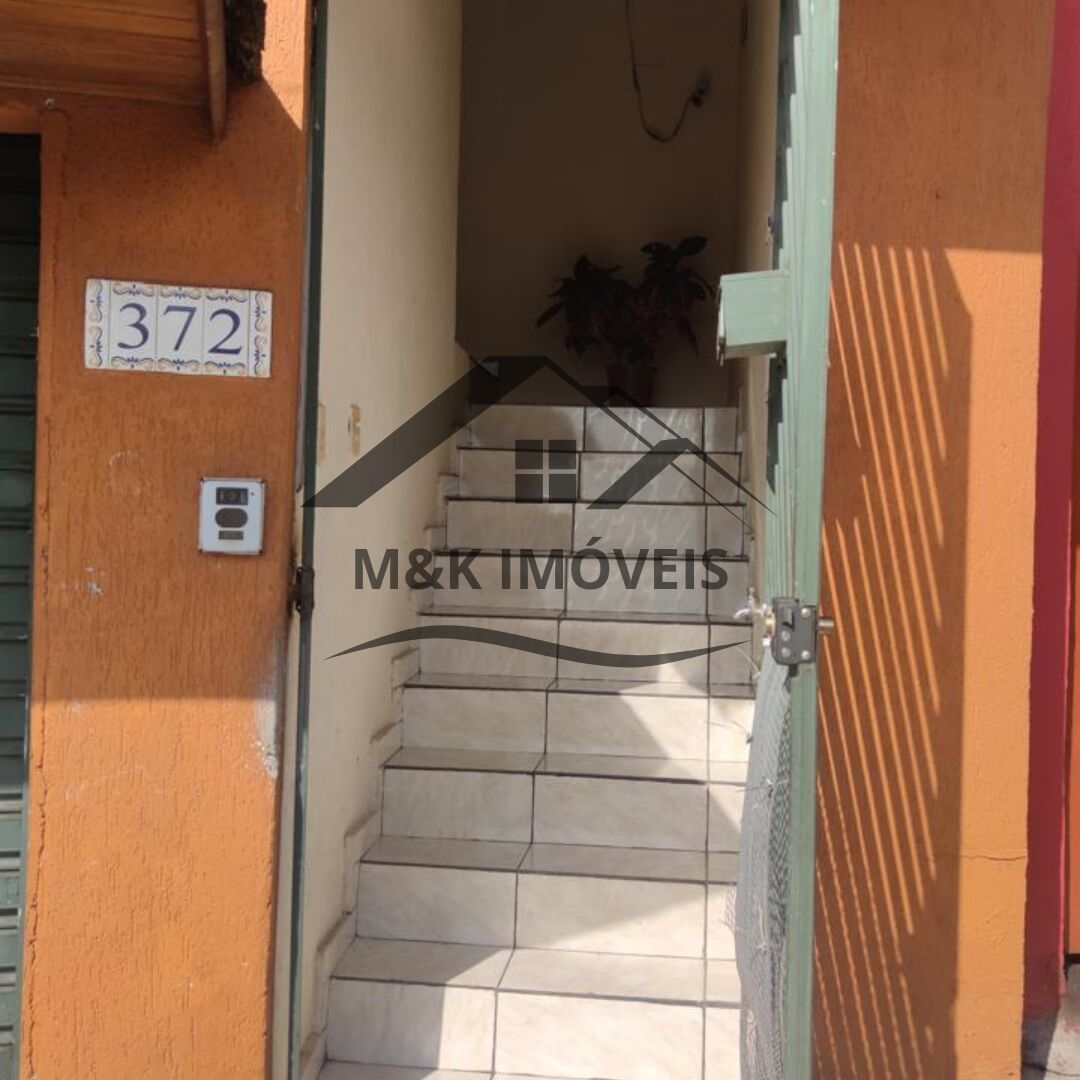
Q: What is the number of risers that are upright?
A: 9